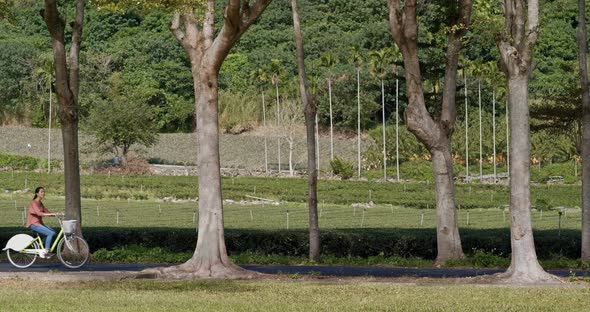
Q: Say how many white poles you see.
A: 12